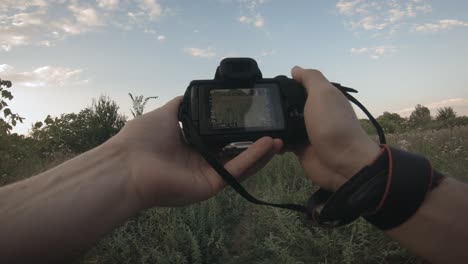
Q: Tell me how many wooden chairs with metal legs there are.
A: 0